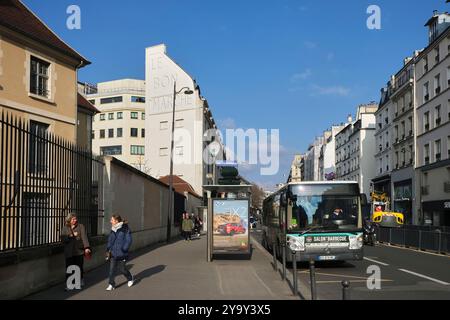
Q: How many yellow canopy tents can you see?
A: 0